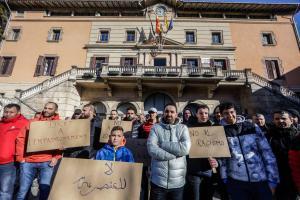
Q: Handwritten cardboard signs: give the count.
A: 4